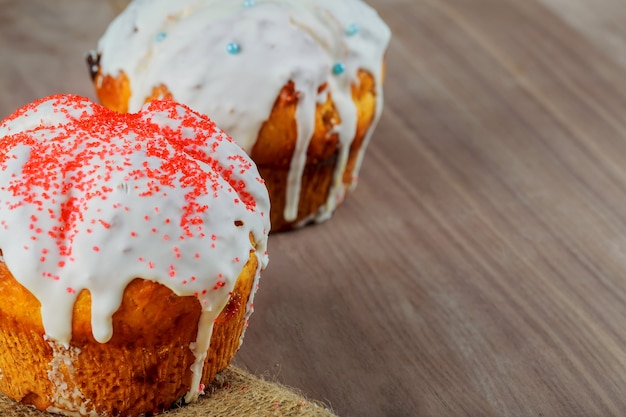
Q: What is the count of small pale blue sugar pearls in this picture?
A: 5